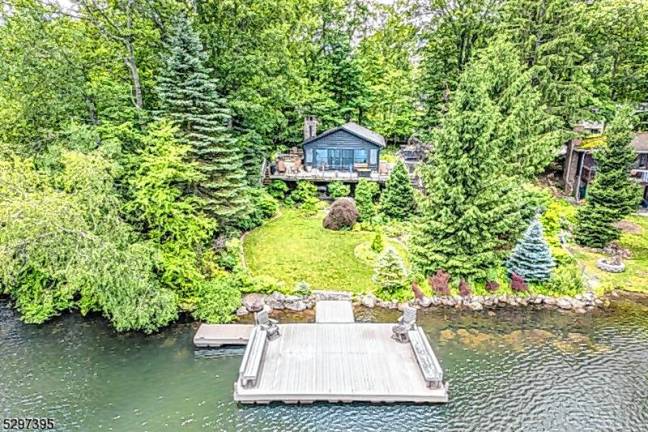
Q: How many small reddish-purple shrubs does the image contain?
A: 5